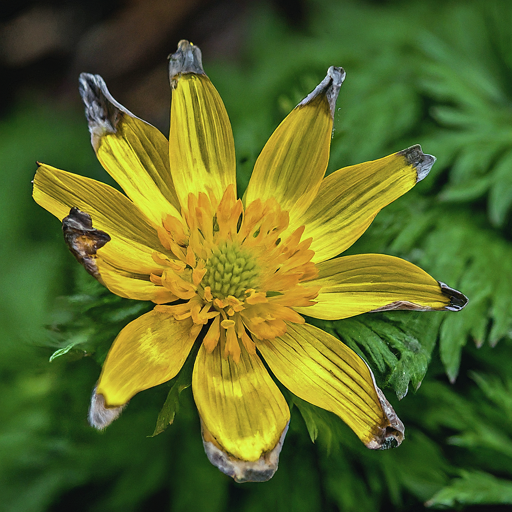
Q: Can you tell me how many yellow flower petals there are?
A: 10